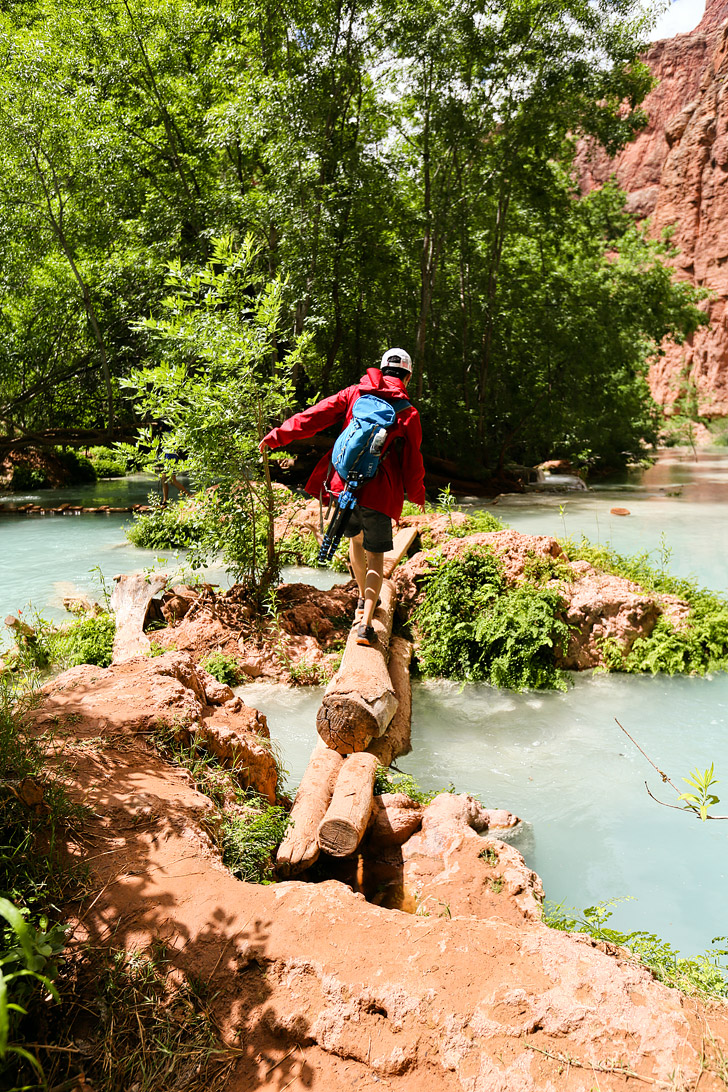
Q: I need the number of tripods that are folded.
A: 1